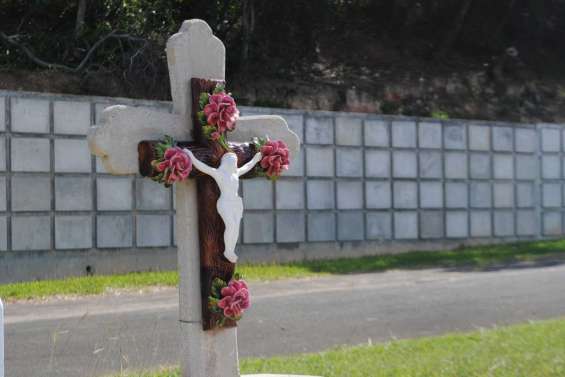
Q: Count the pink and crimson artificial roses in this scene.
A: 4